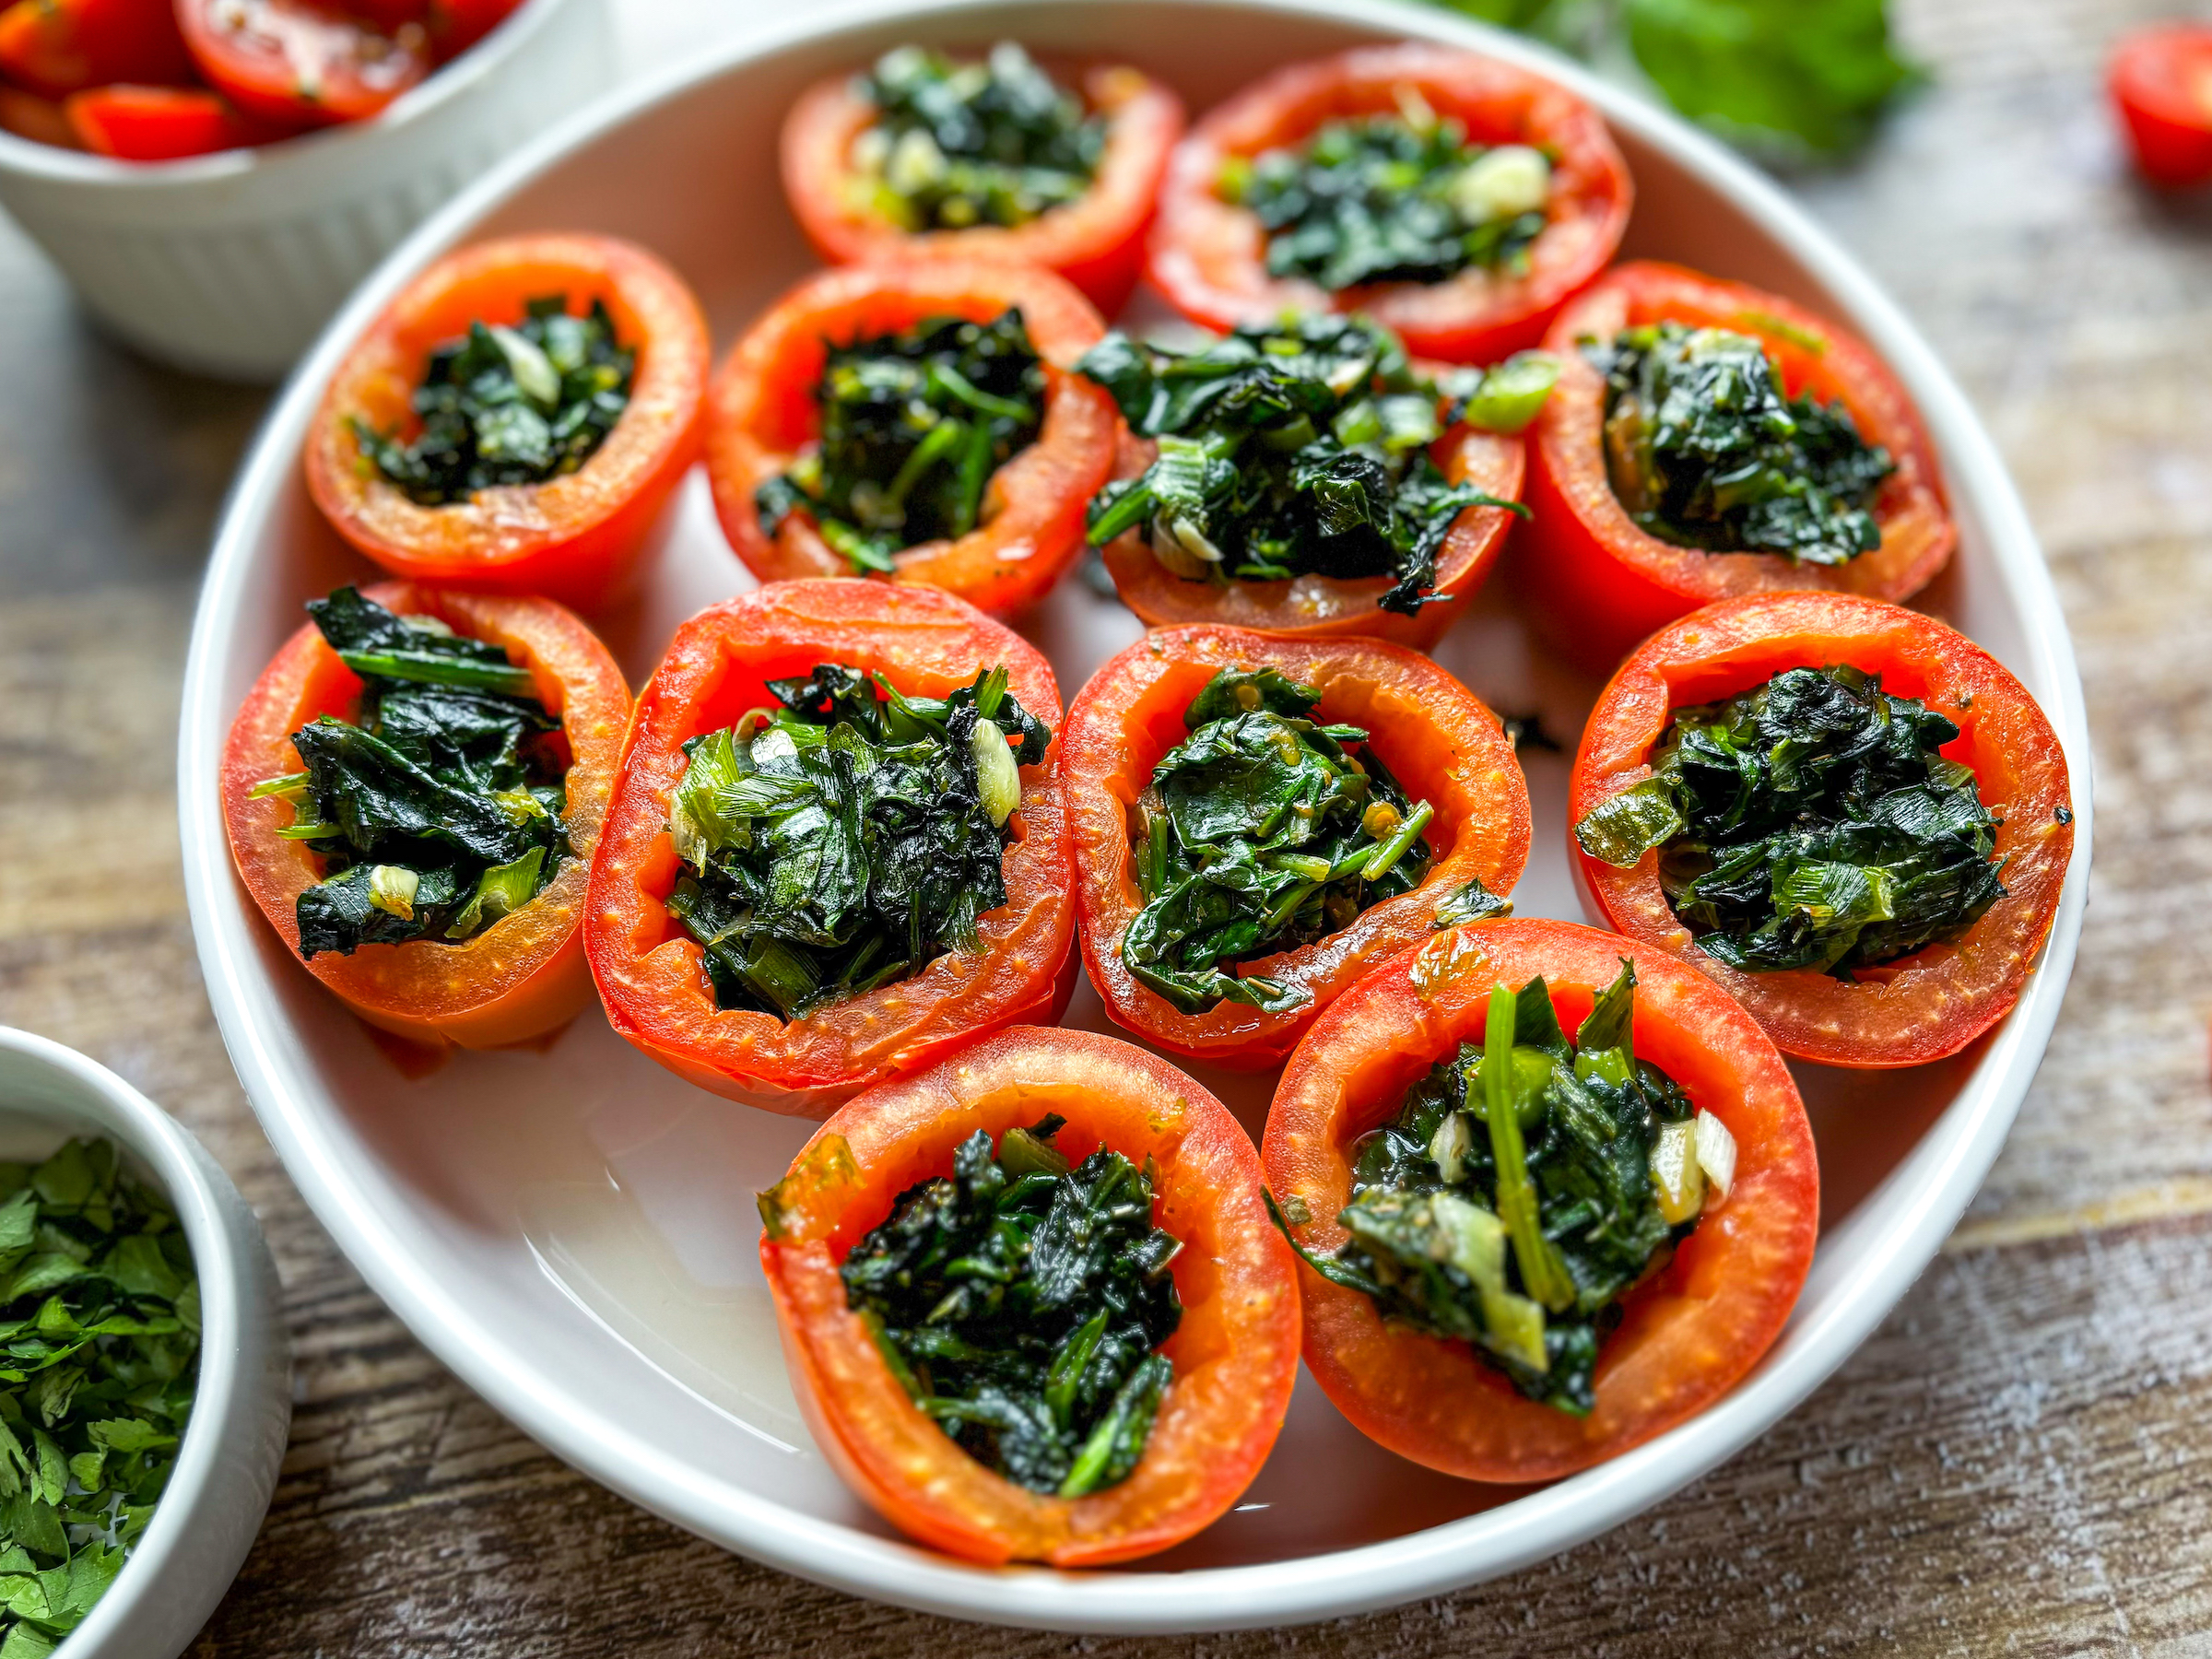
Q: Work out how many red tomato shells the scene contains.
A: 12